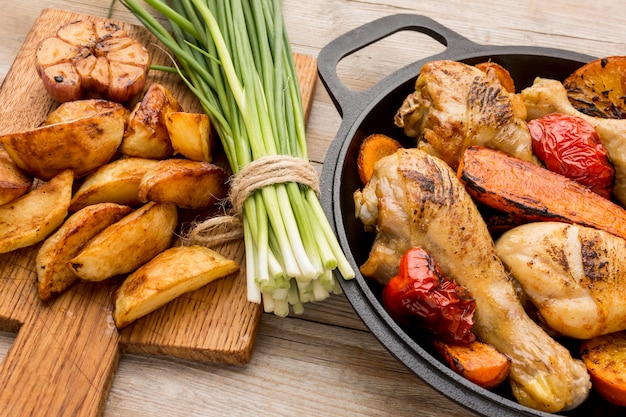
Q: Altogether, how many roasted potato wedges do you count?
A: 11